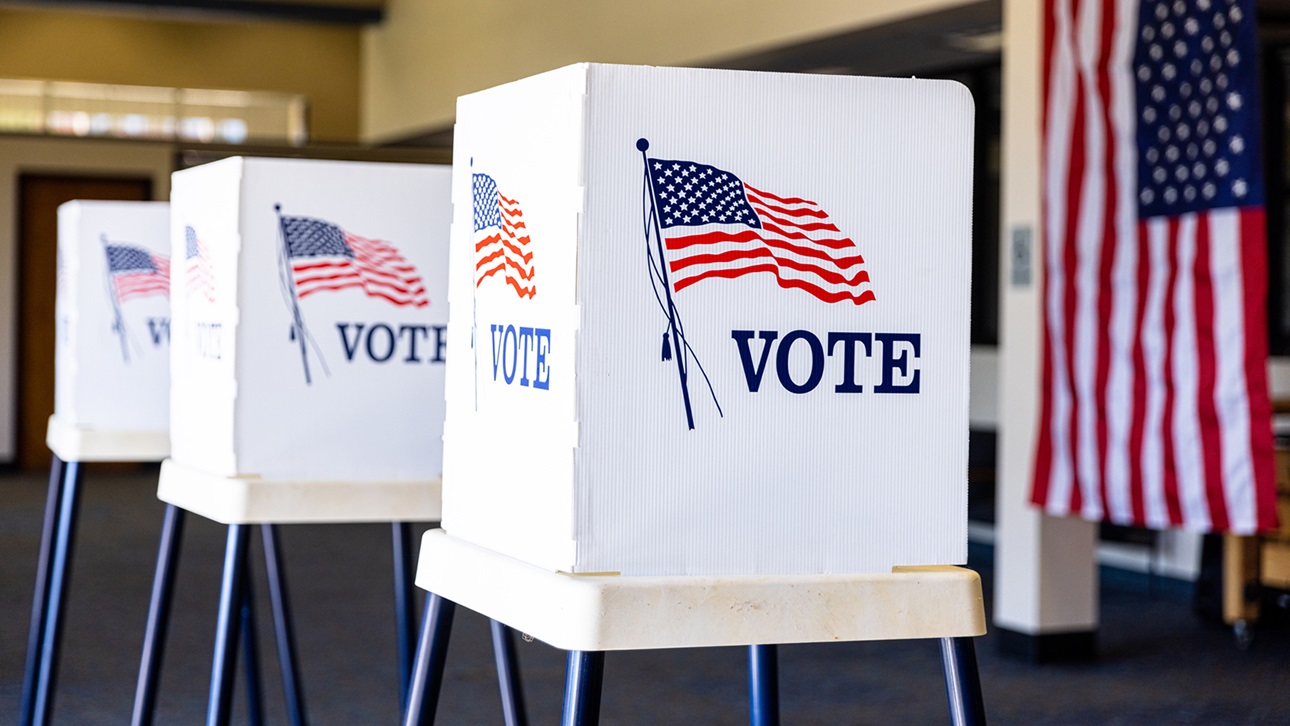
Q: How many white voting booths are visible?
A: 3